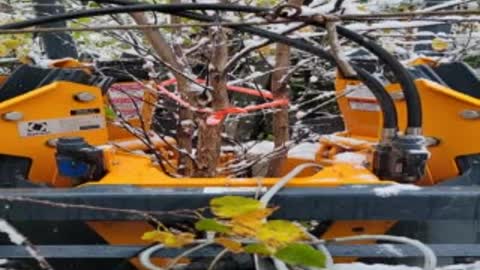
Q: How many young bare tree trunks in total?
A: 3